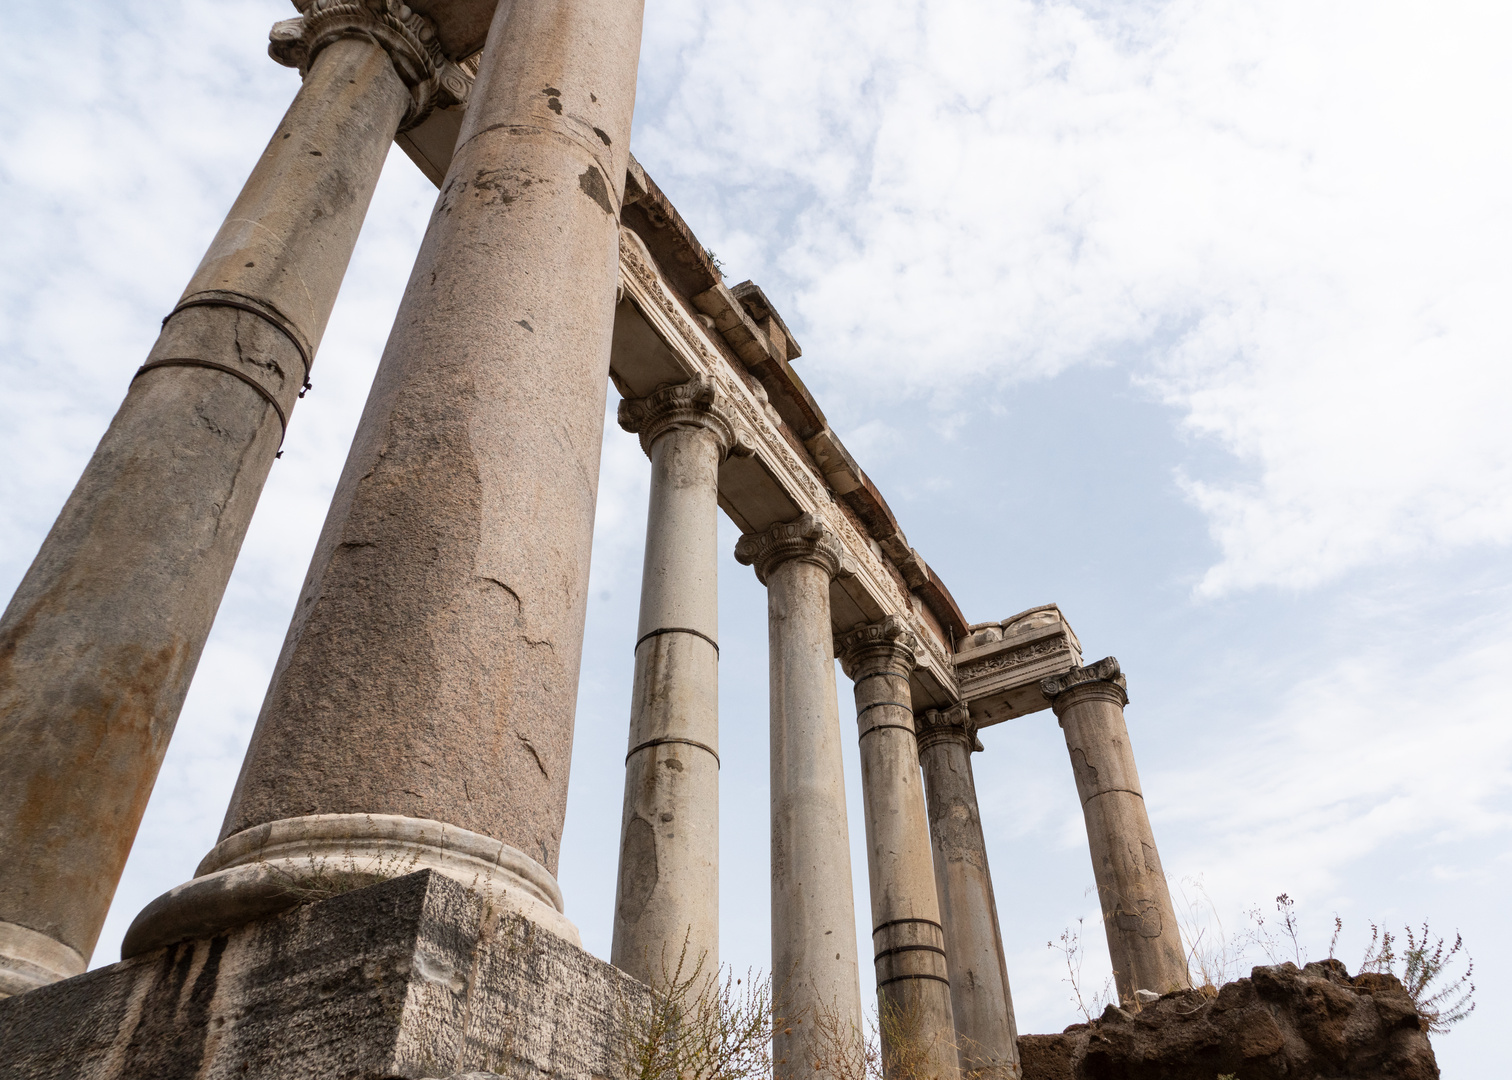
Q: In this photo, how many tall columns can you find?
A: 7